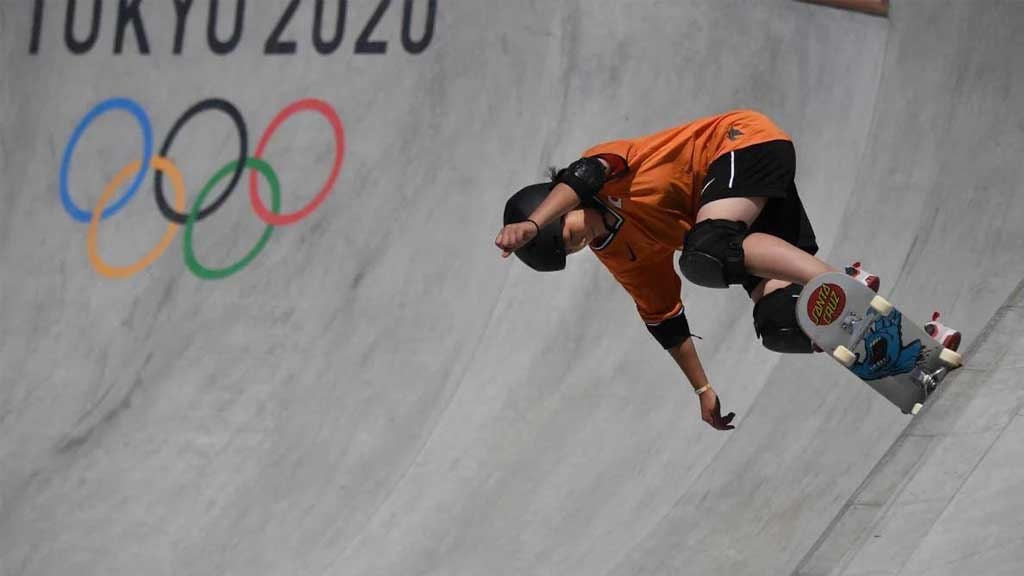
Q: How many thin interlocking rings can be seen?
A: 5